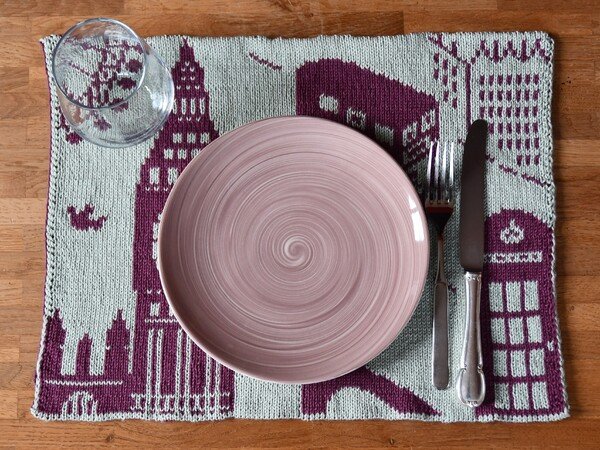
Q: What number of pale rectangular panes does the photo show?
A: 12